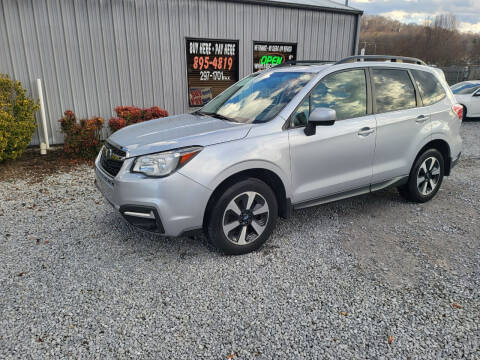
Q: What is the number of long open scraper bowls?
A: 0